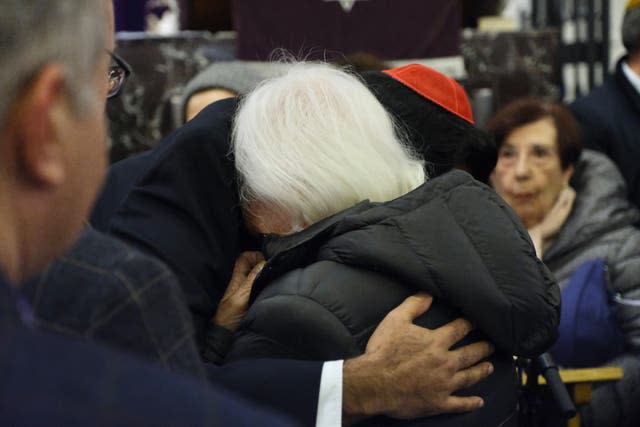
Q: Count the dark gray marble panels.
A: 2